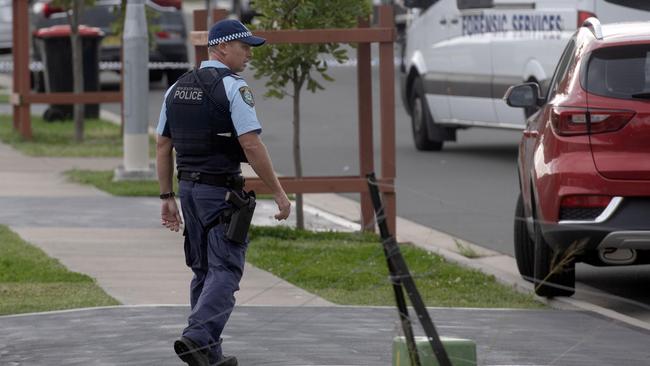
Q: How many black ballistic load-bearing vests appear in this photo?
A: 1